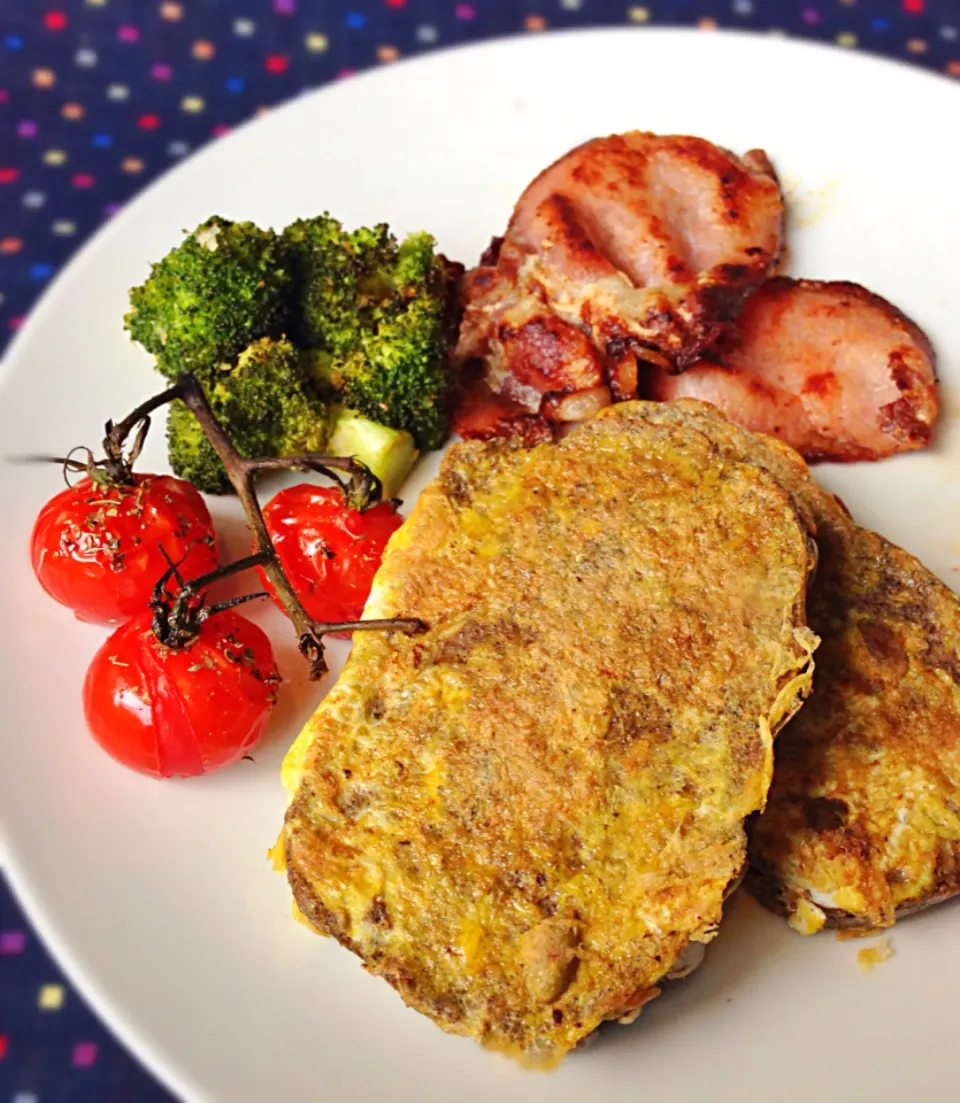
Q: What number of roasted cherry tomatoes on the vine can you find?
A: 3